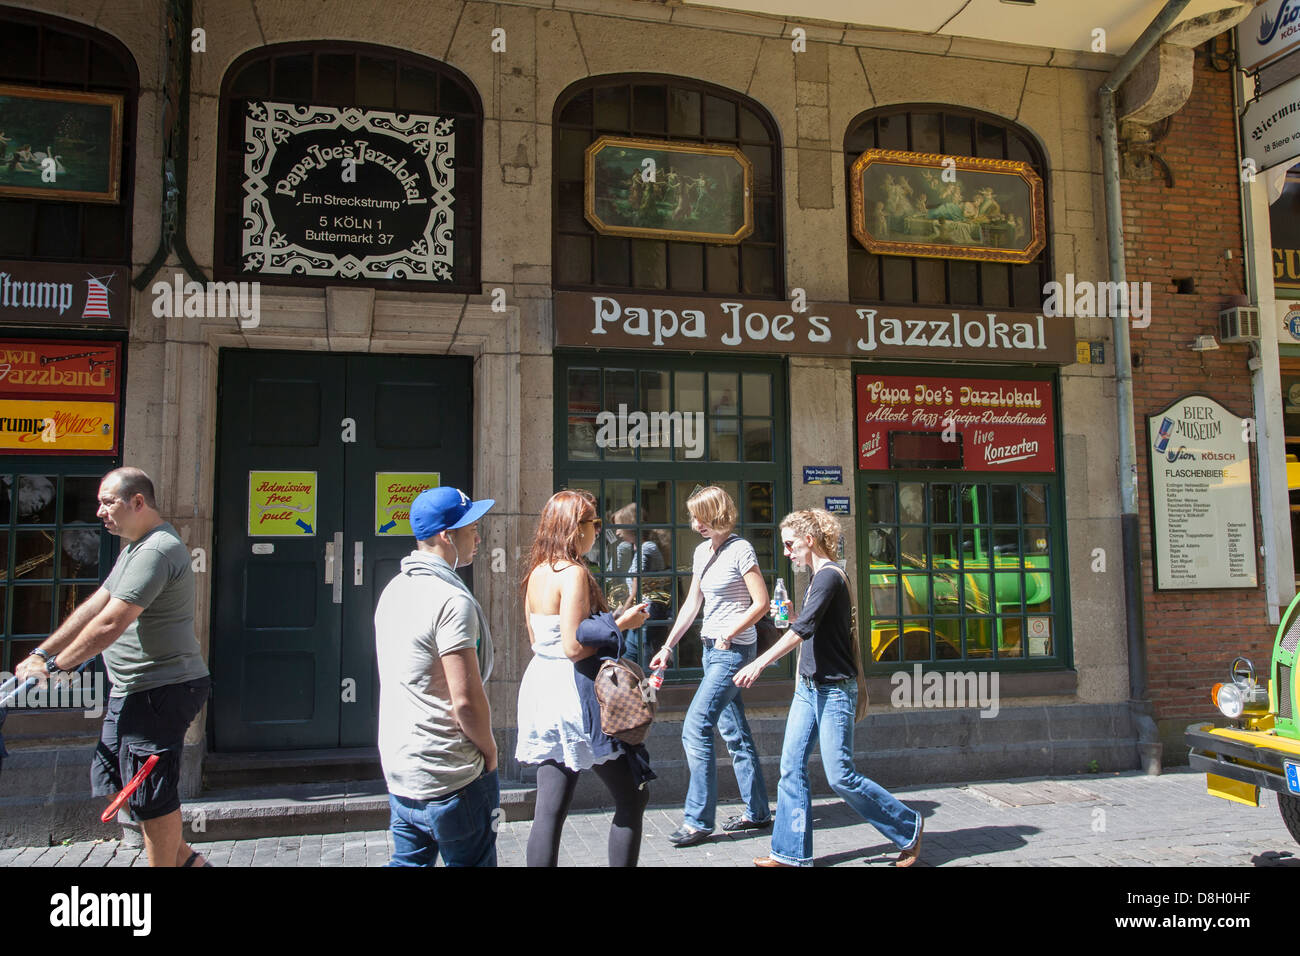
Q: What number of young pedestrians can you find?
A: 4